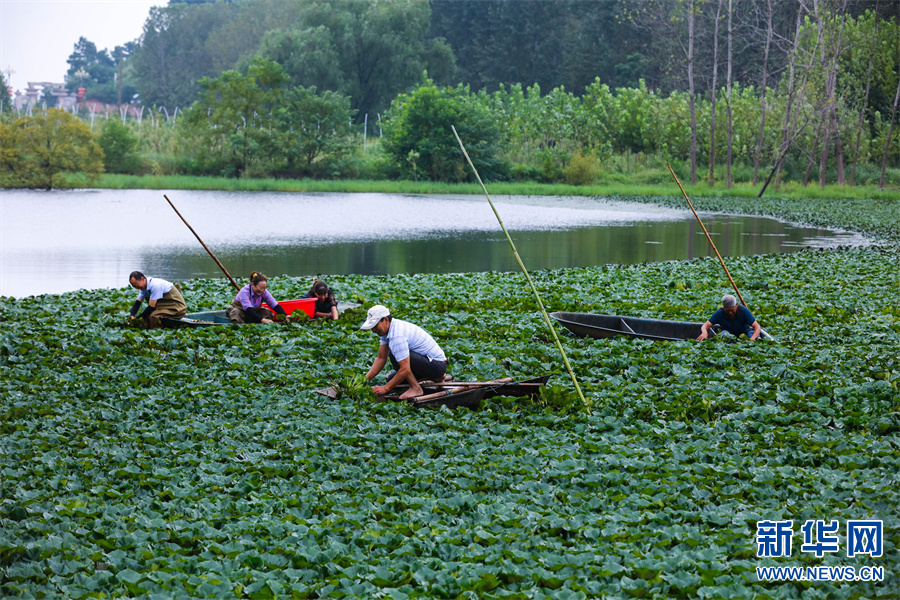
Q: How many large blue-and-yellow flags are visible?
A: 0